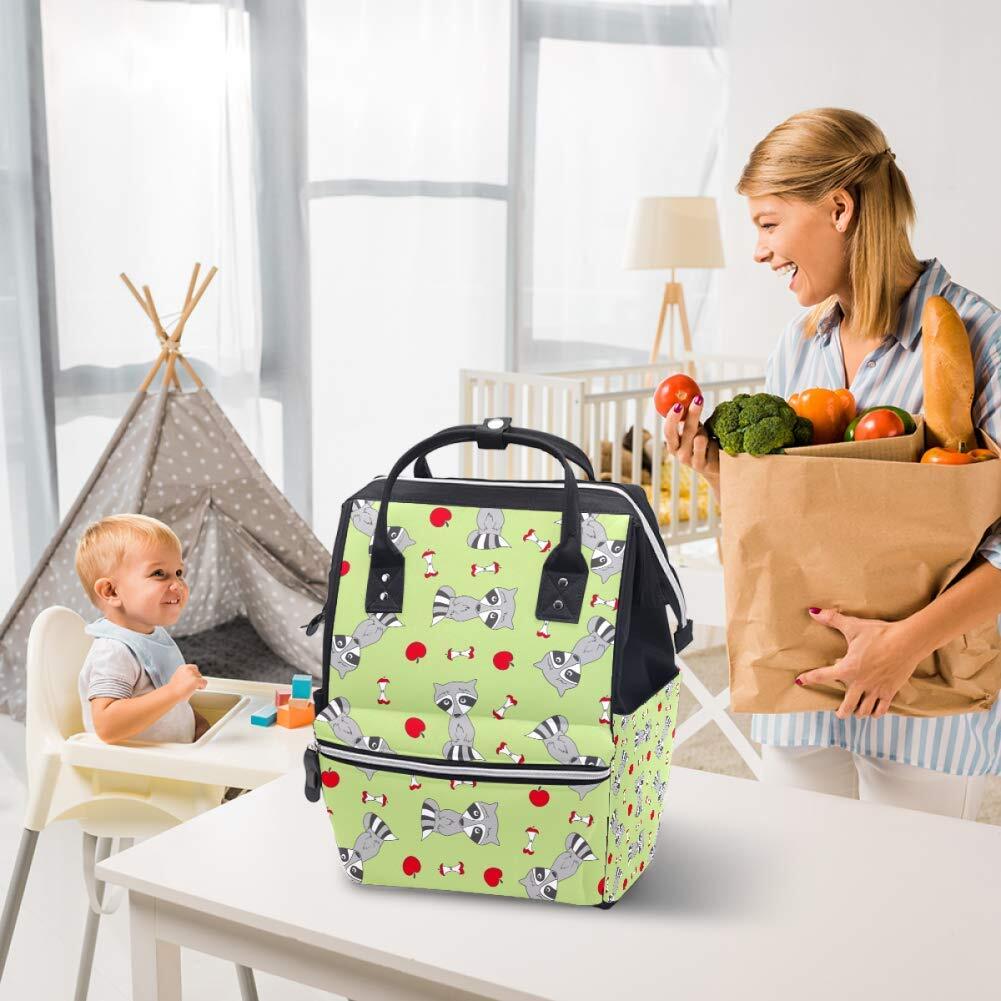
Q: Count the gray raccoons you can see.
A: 12